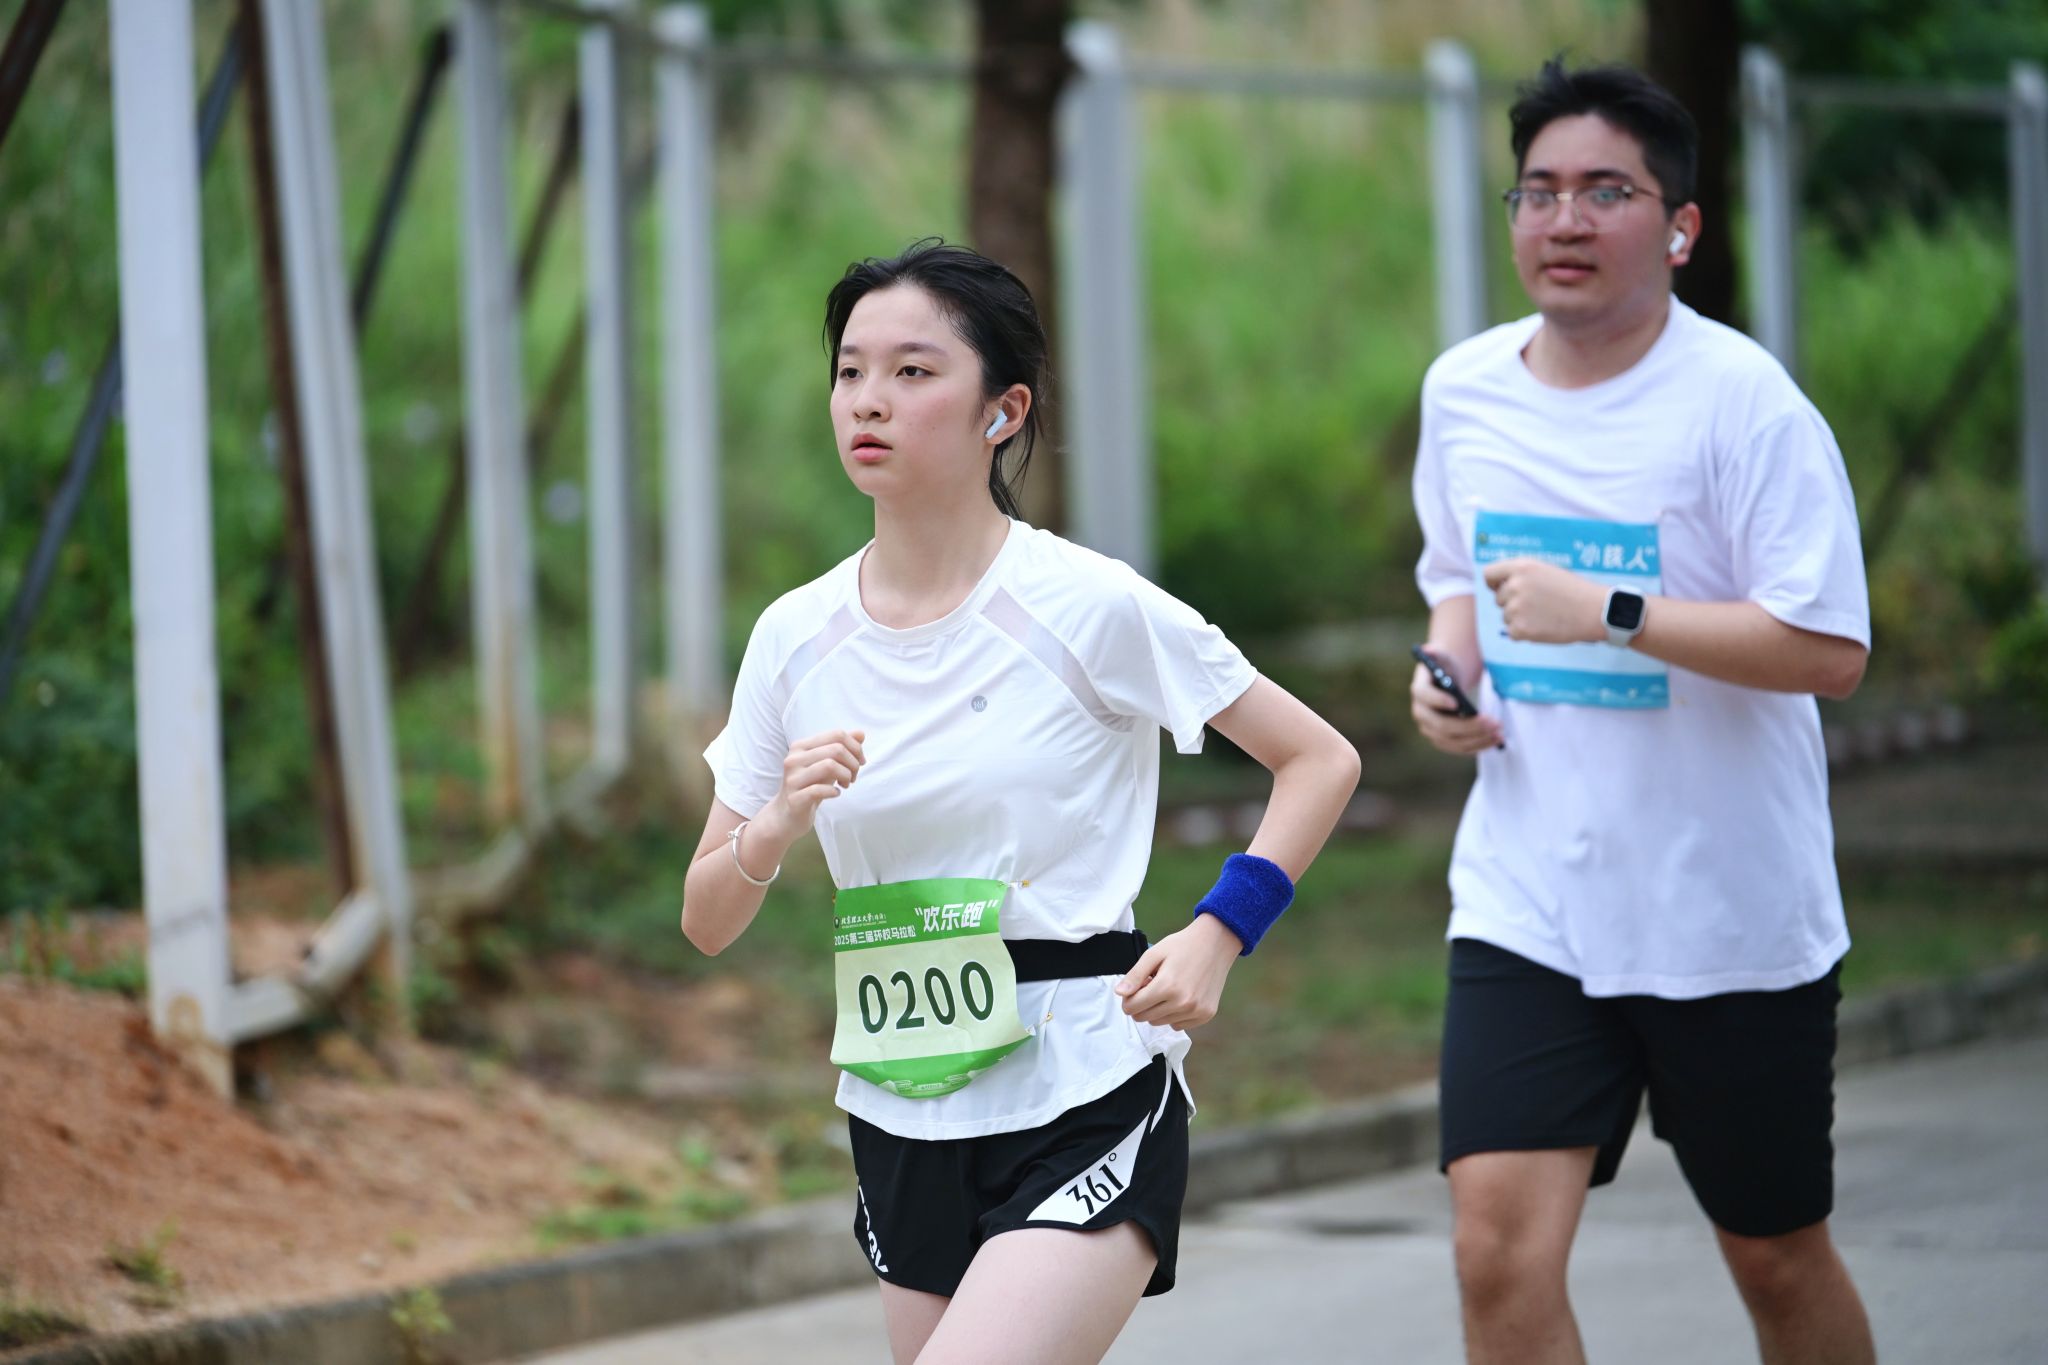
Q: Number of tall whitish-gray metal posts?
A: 9